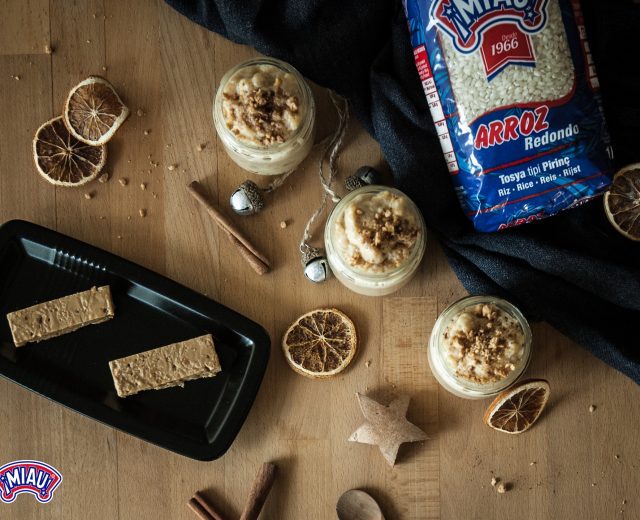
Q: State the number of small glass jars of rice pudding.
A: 3